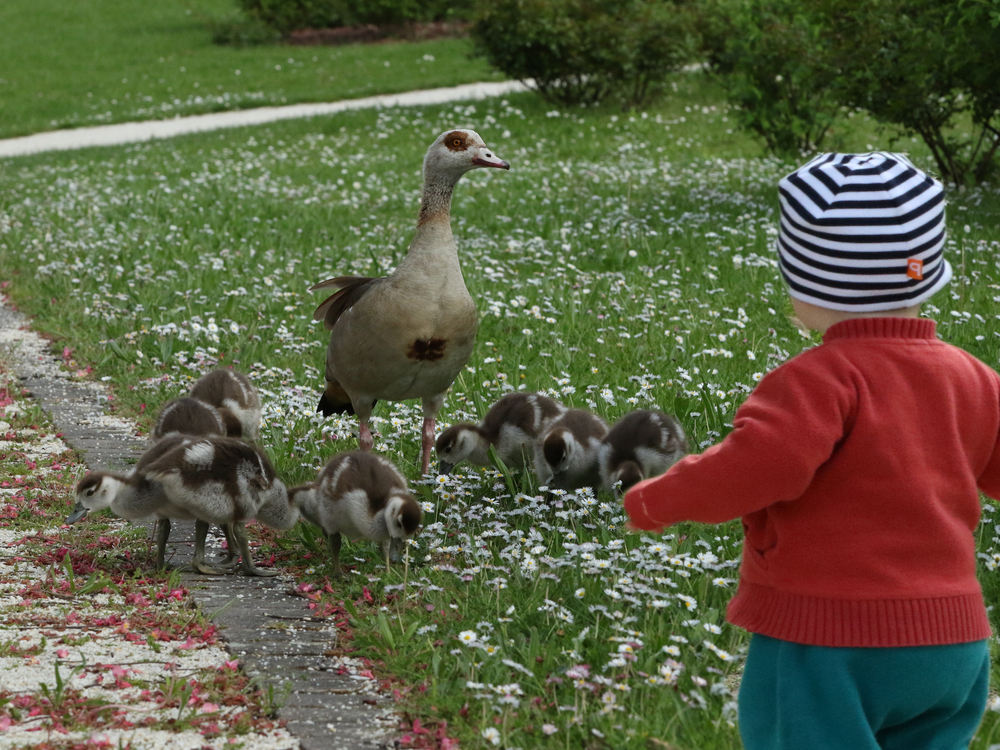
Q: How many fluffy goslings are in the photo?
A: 8